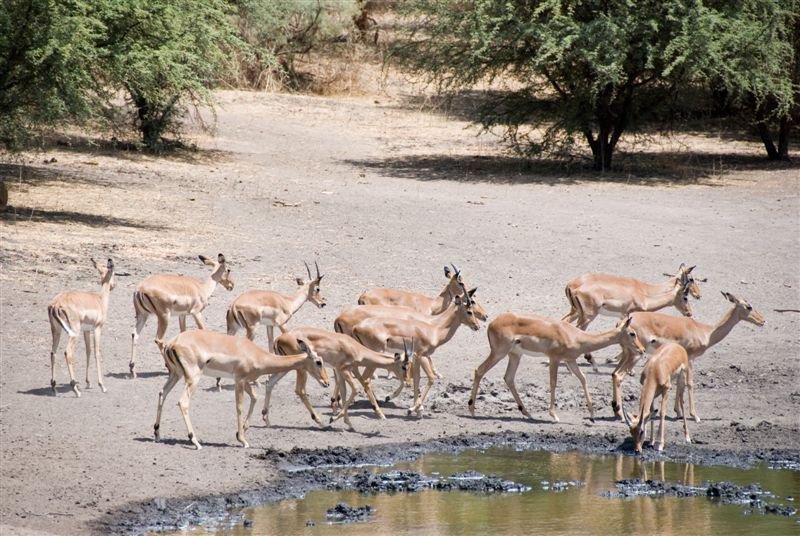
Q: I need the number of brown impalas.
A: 13